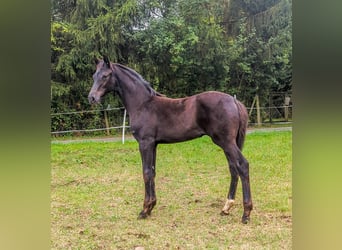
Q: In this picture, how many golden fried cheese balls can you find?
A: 0